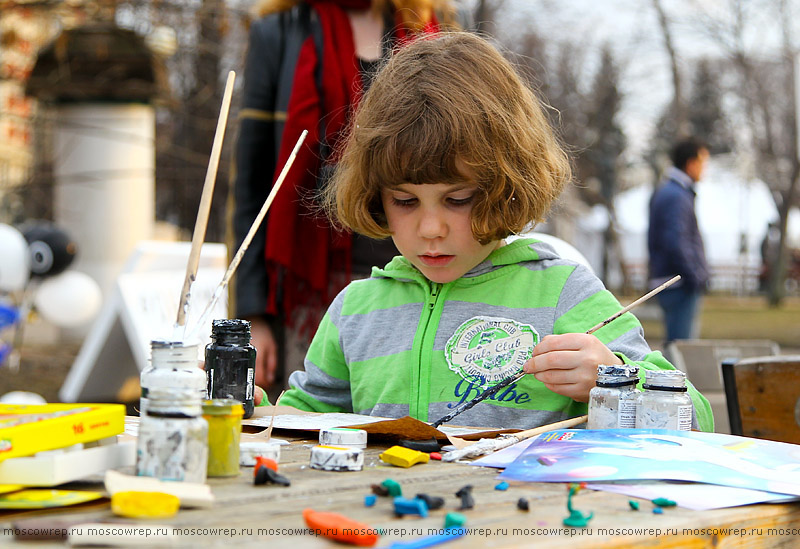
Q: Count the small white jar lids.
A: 3